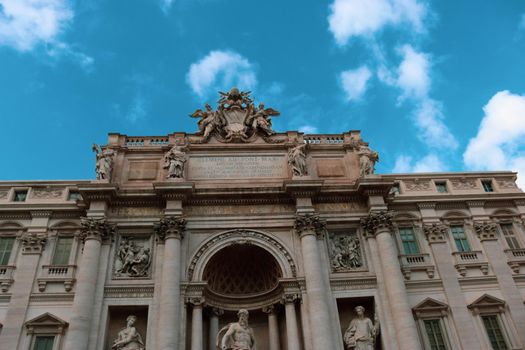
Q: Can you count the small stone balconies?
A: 5